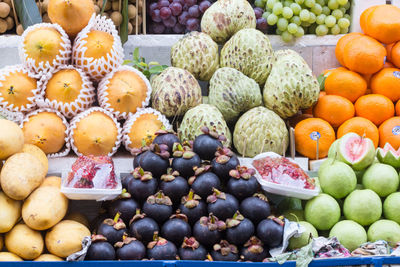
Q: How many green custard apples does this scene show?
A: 8